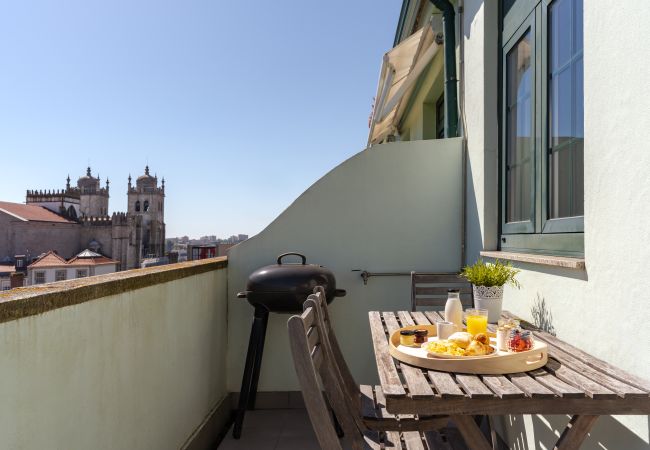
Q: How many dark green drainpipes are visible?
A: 1